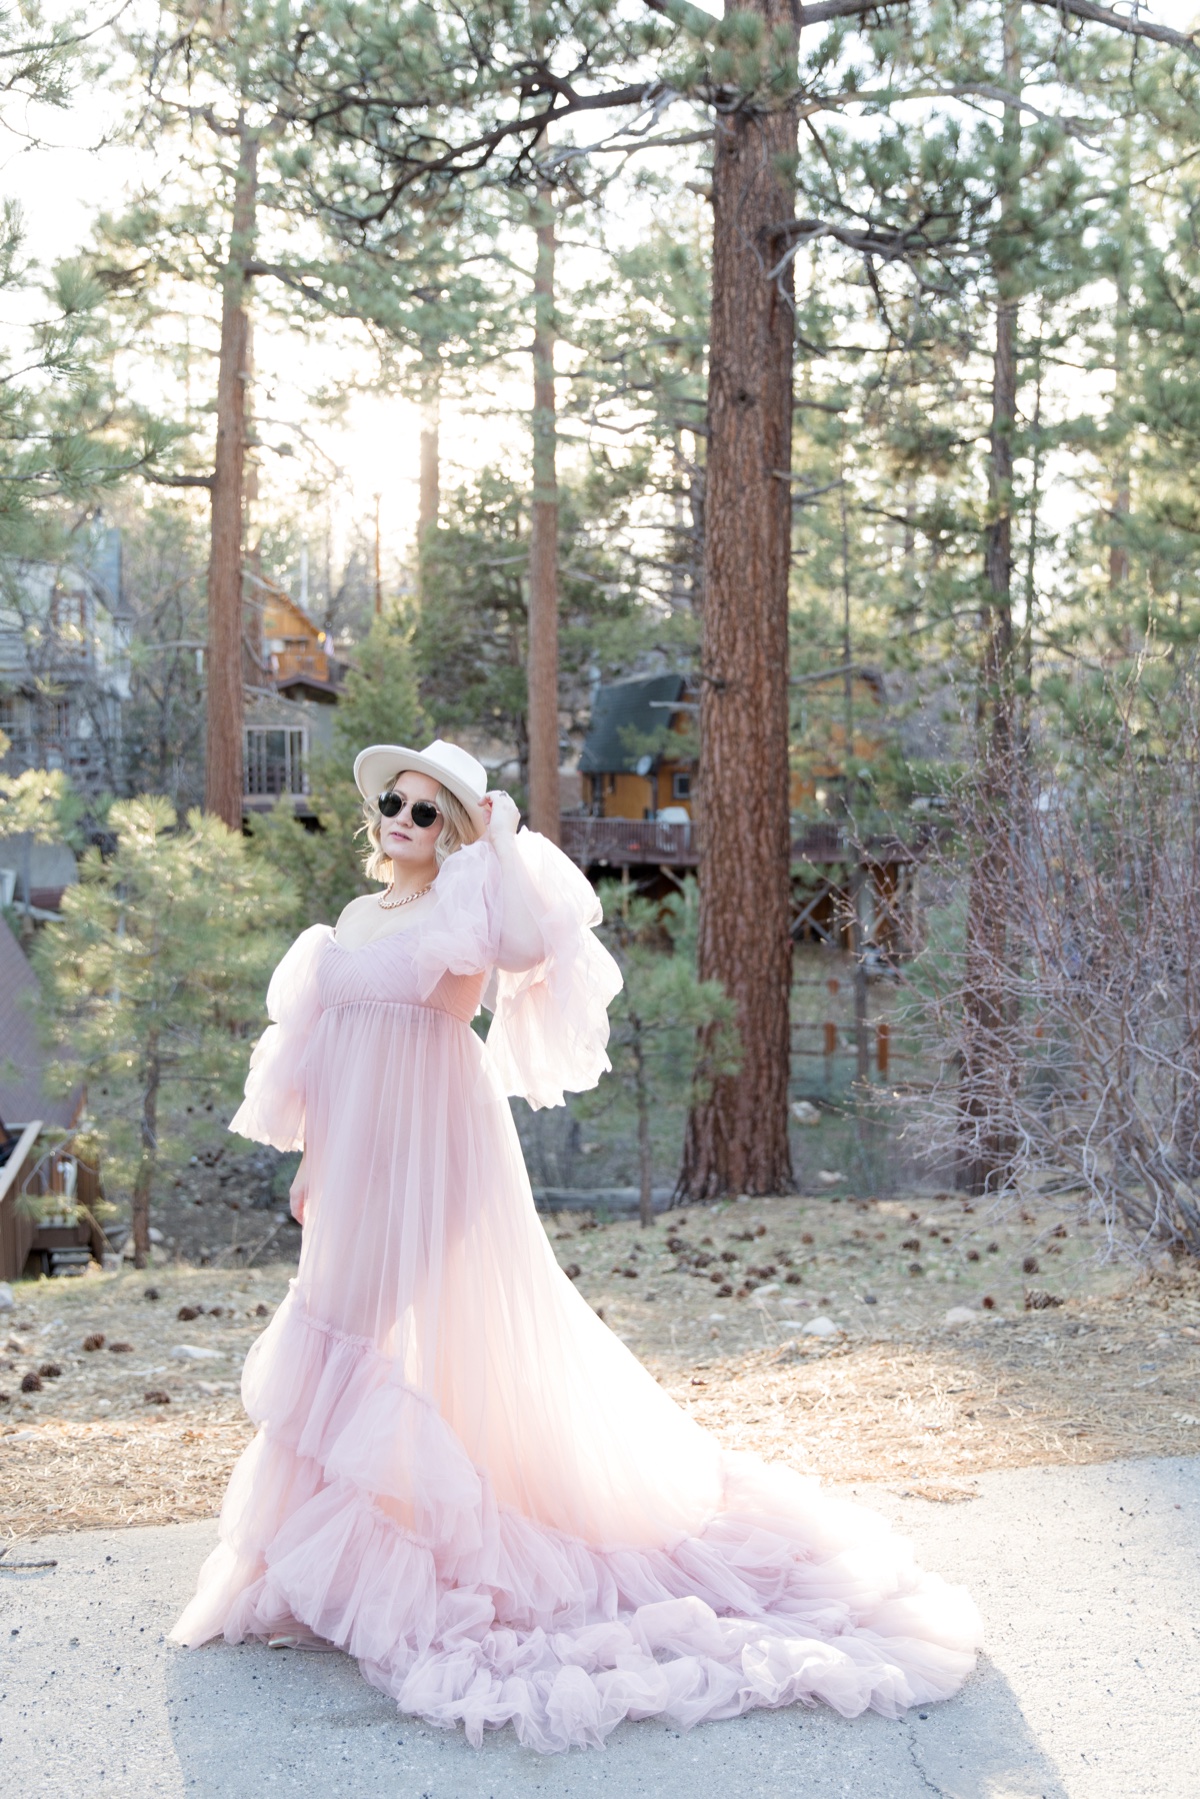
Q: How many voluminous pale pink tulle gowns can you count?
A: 1